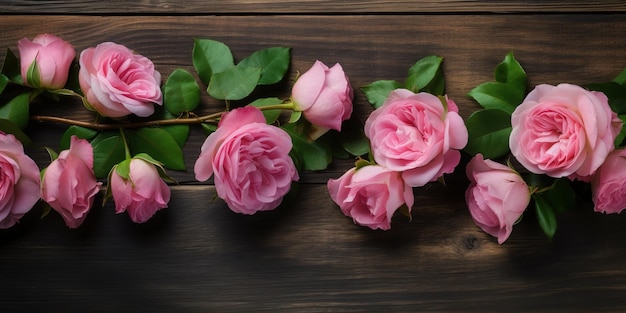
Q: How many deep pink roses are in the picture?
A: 12